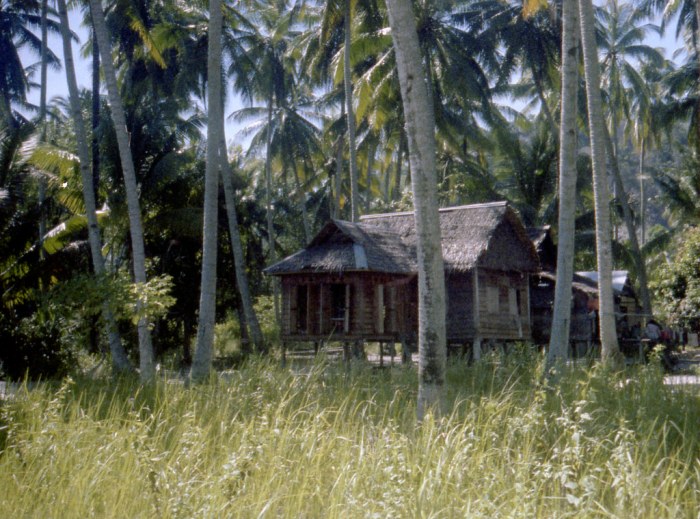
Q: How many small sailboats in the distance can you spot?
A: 0